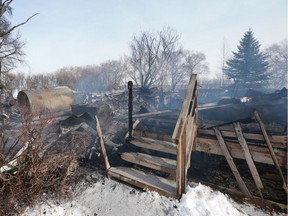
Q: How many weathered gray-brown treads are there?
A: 3